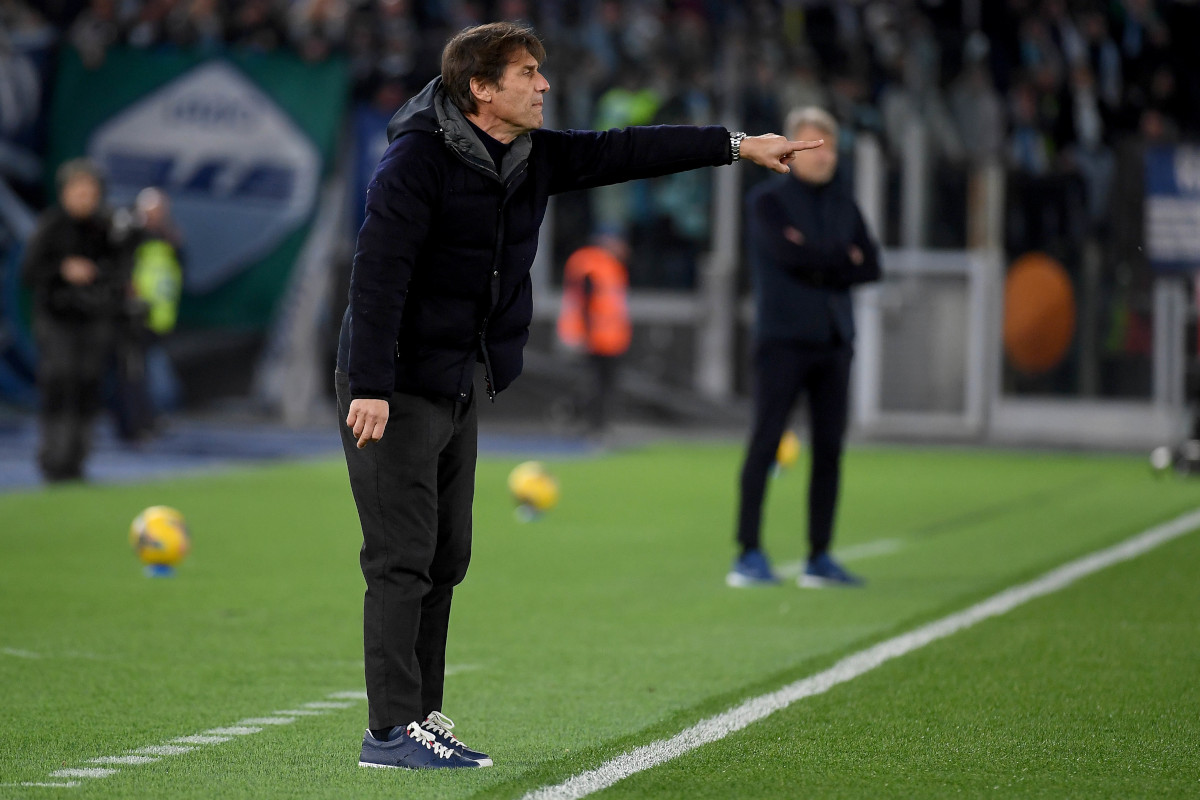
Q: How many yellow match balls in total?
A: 3